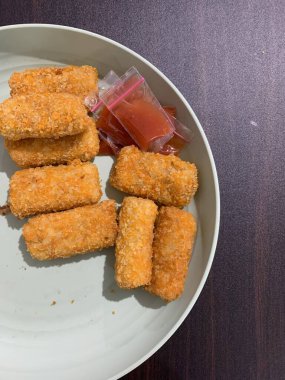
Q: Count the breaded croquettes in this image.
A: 8